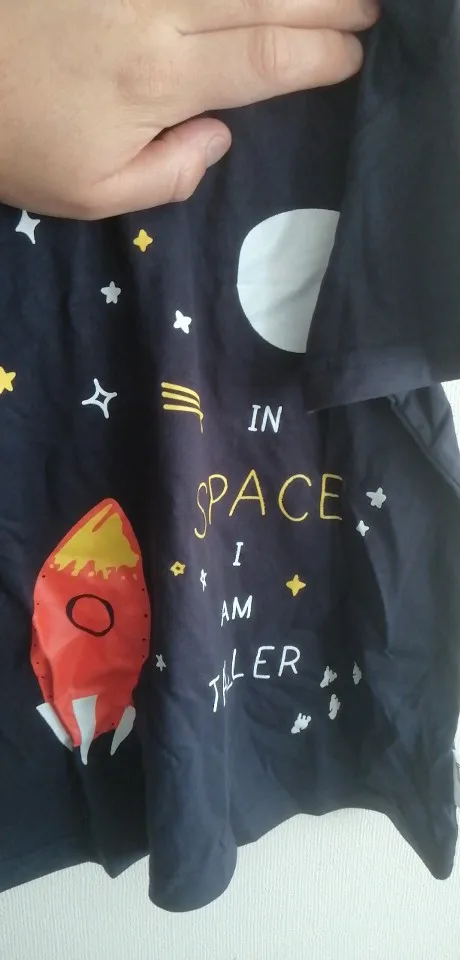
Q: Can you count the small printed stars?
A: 12